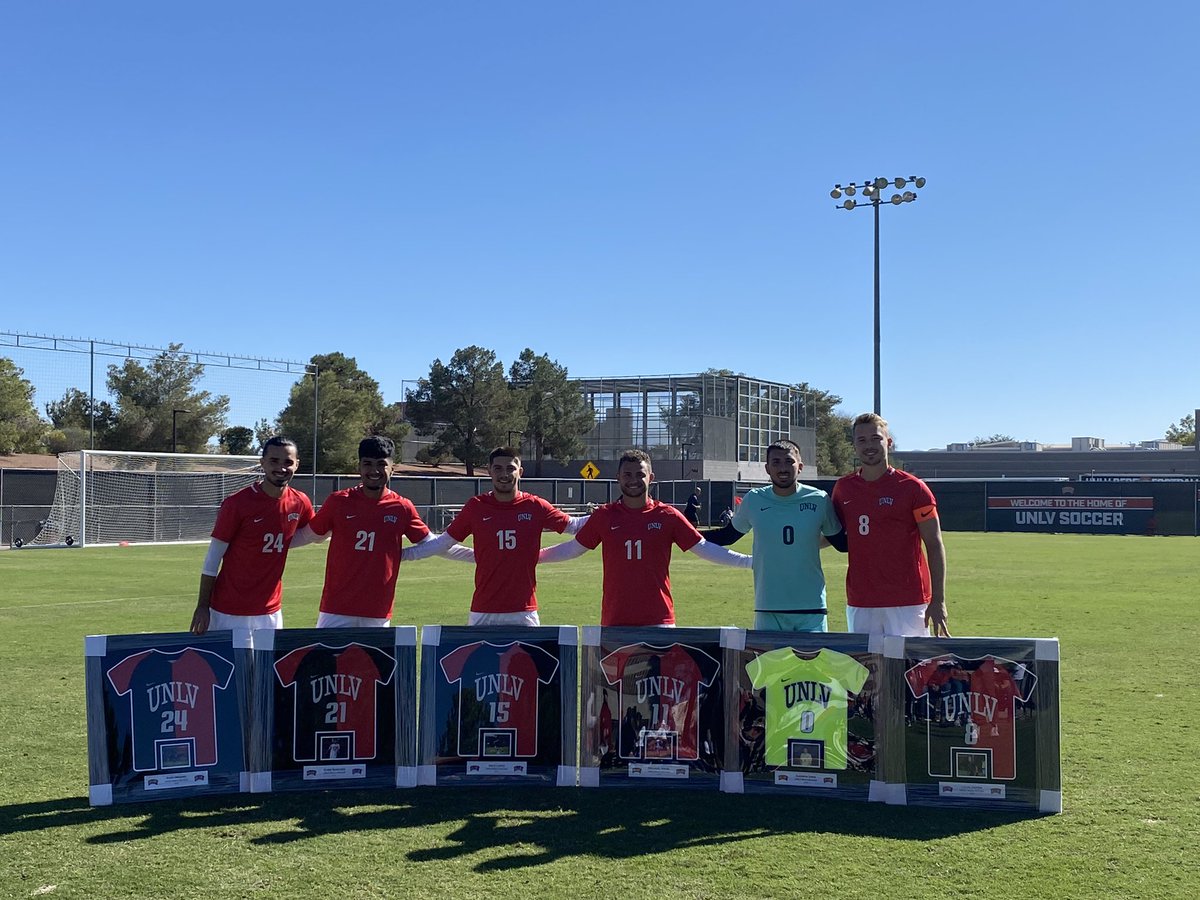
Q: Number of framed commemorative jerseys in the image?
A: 6